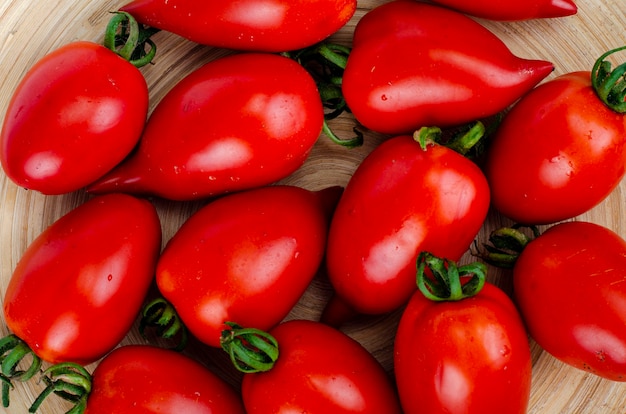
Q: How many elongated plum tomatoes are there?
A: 13